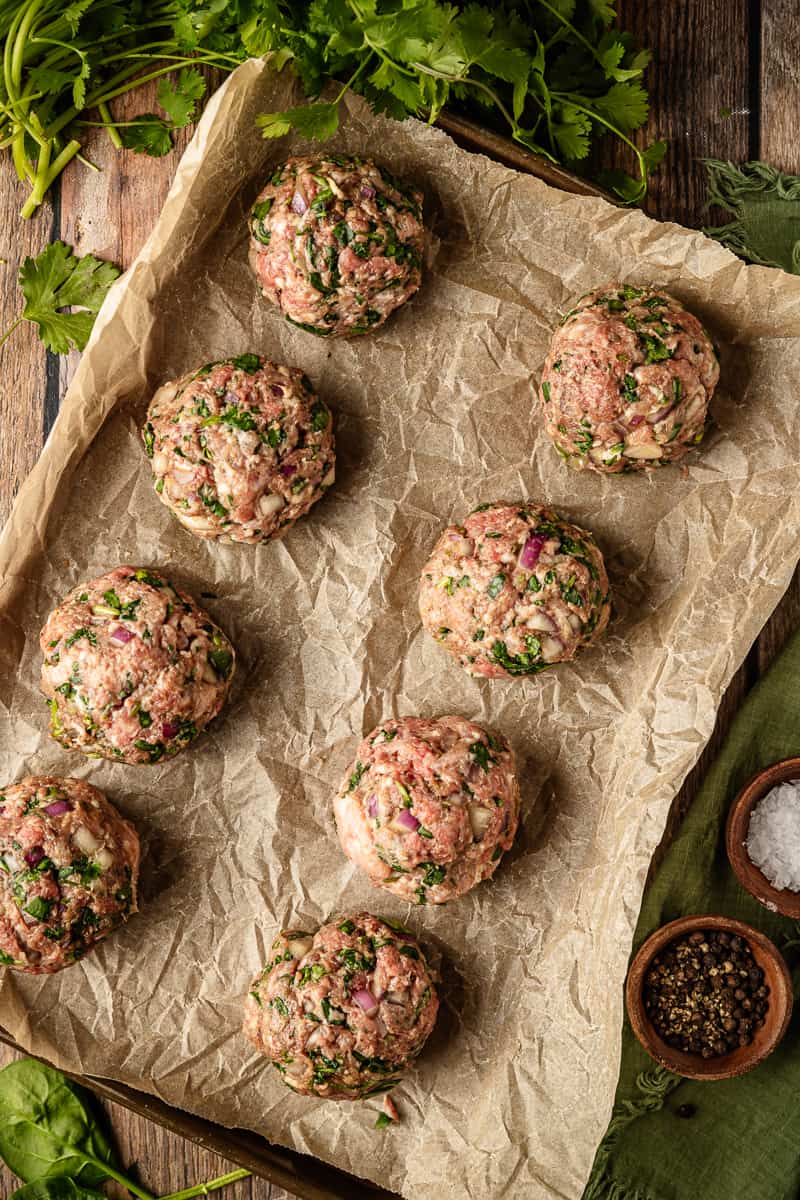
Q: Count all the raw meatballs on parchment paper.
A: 8